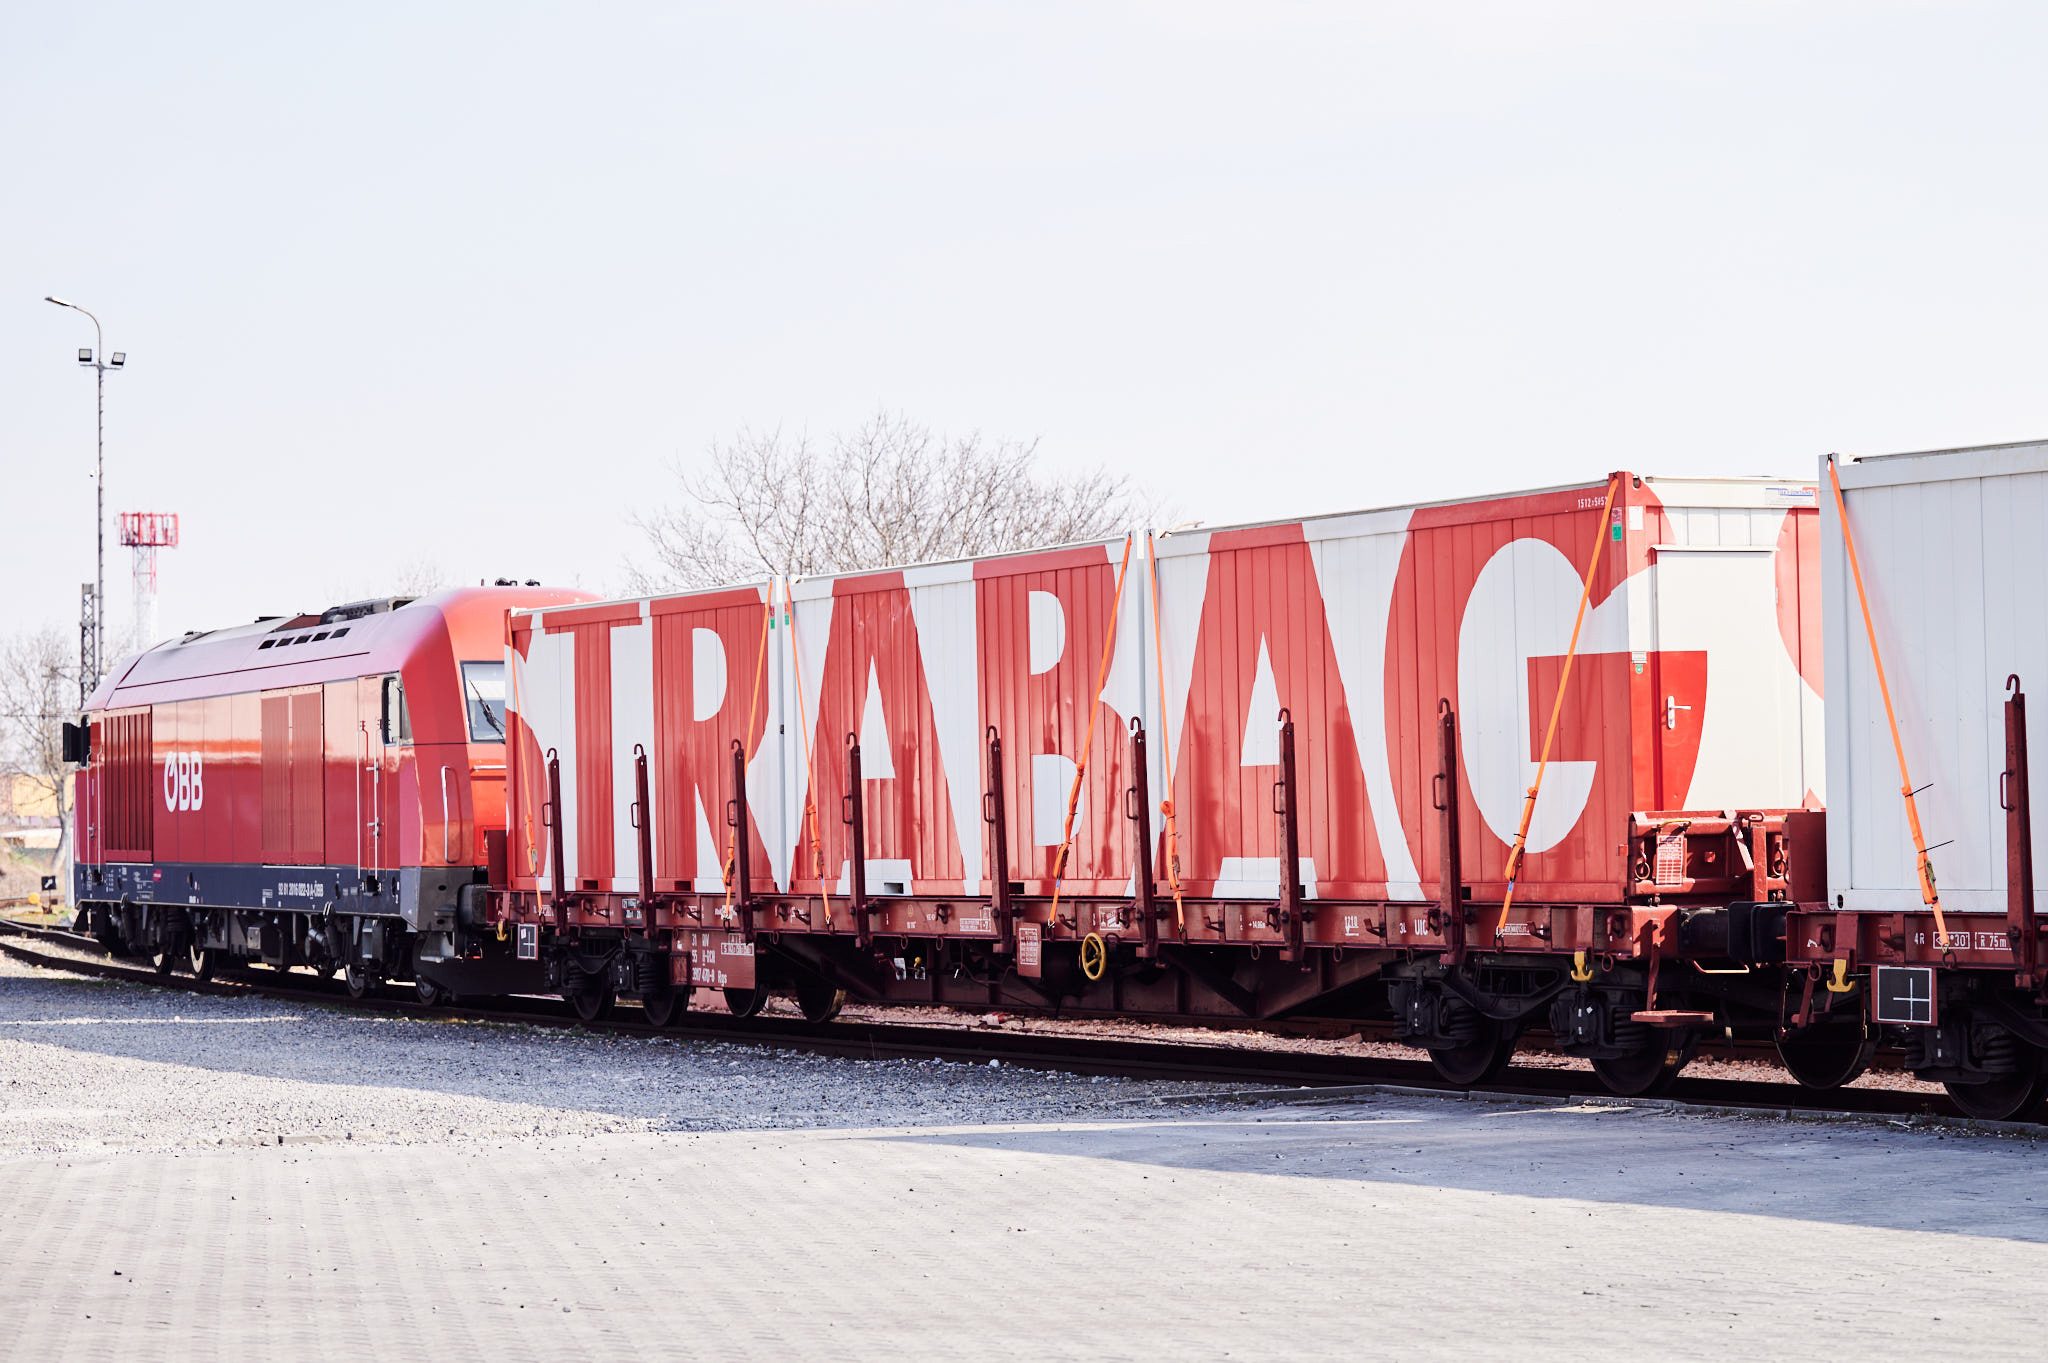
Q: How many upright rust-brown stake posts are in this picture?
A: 9